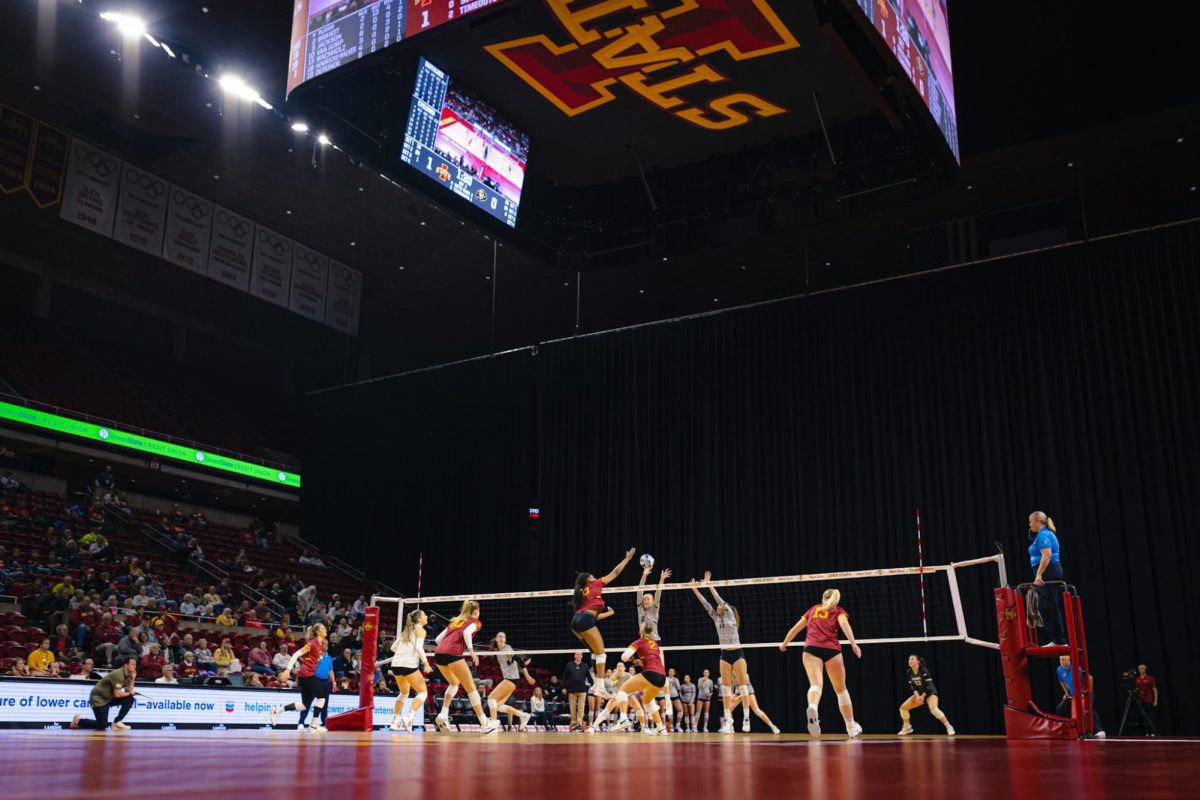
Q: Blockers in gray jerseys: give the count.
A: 2